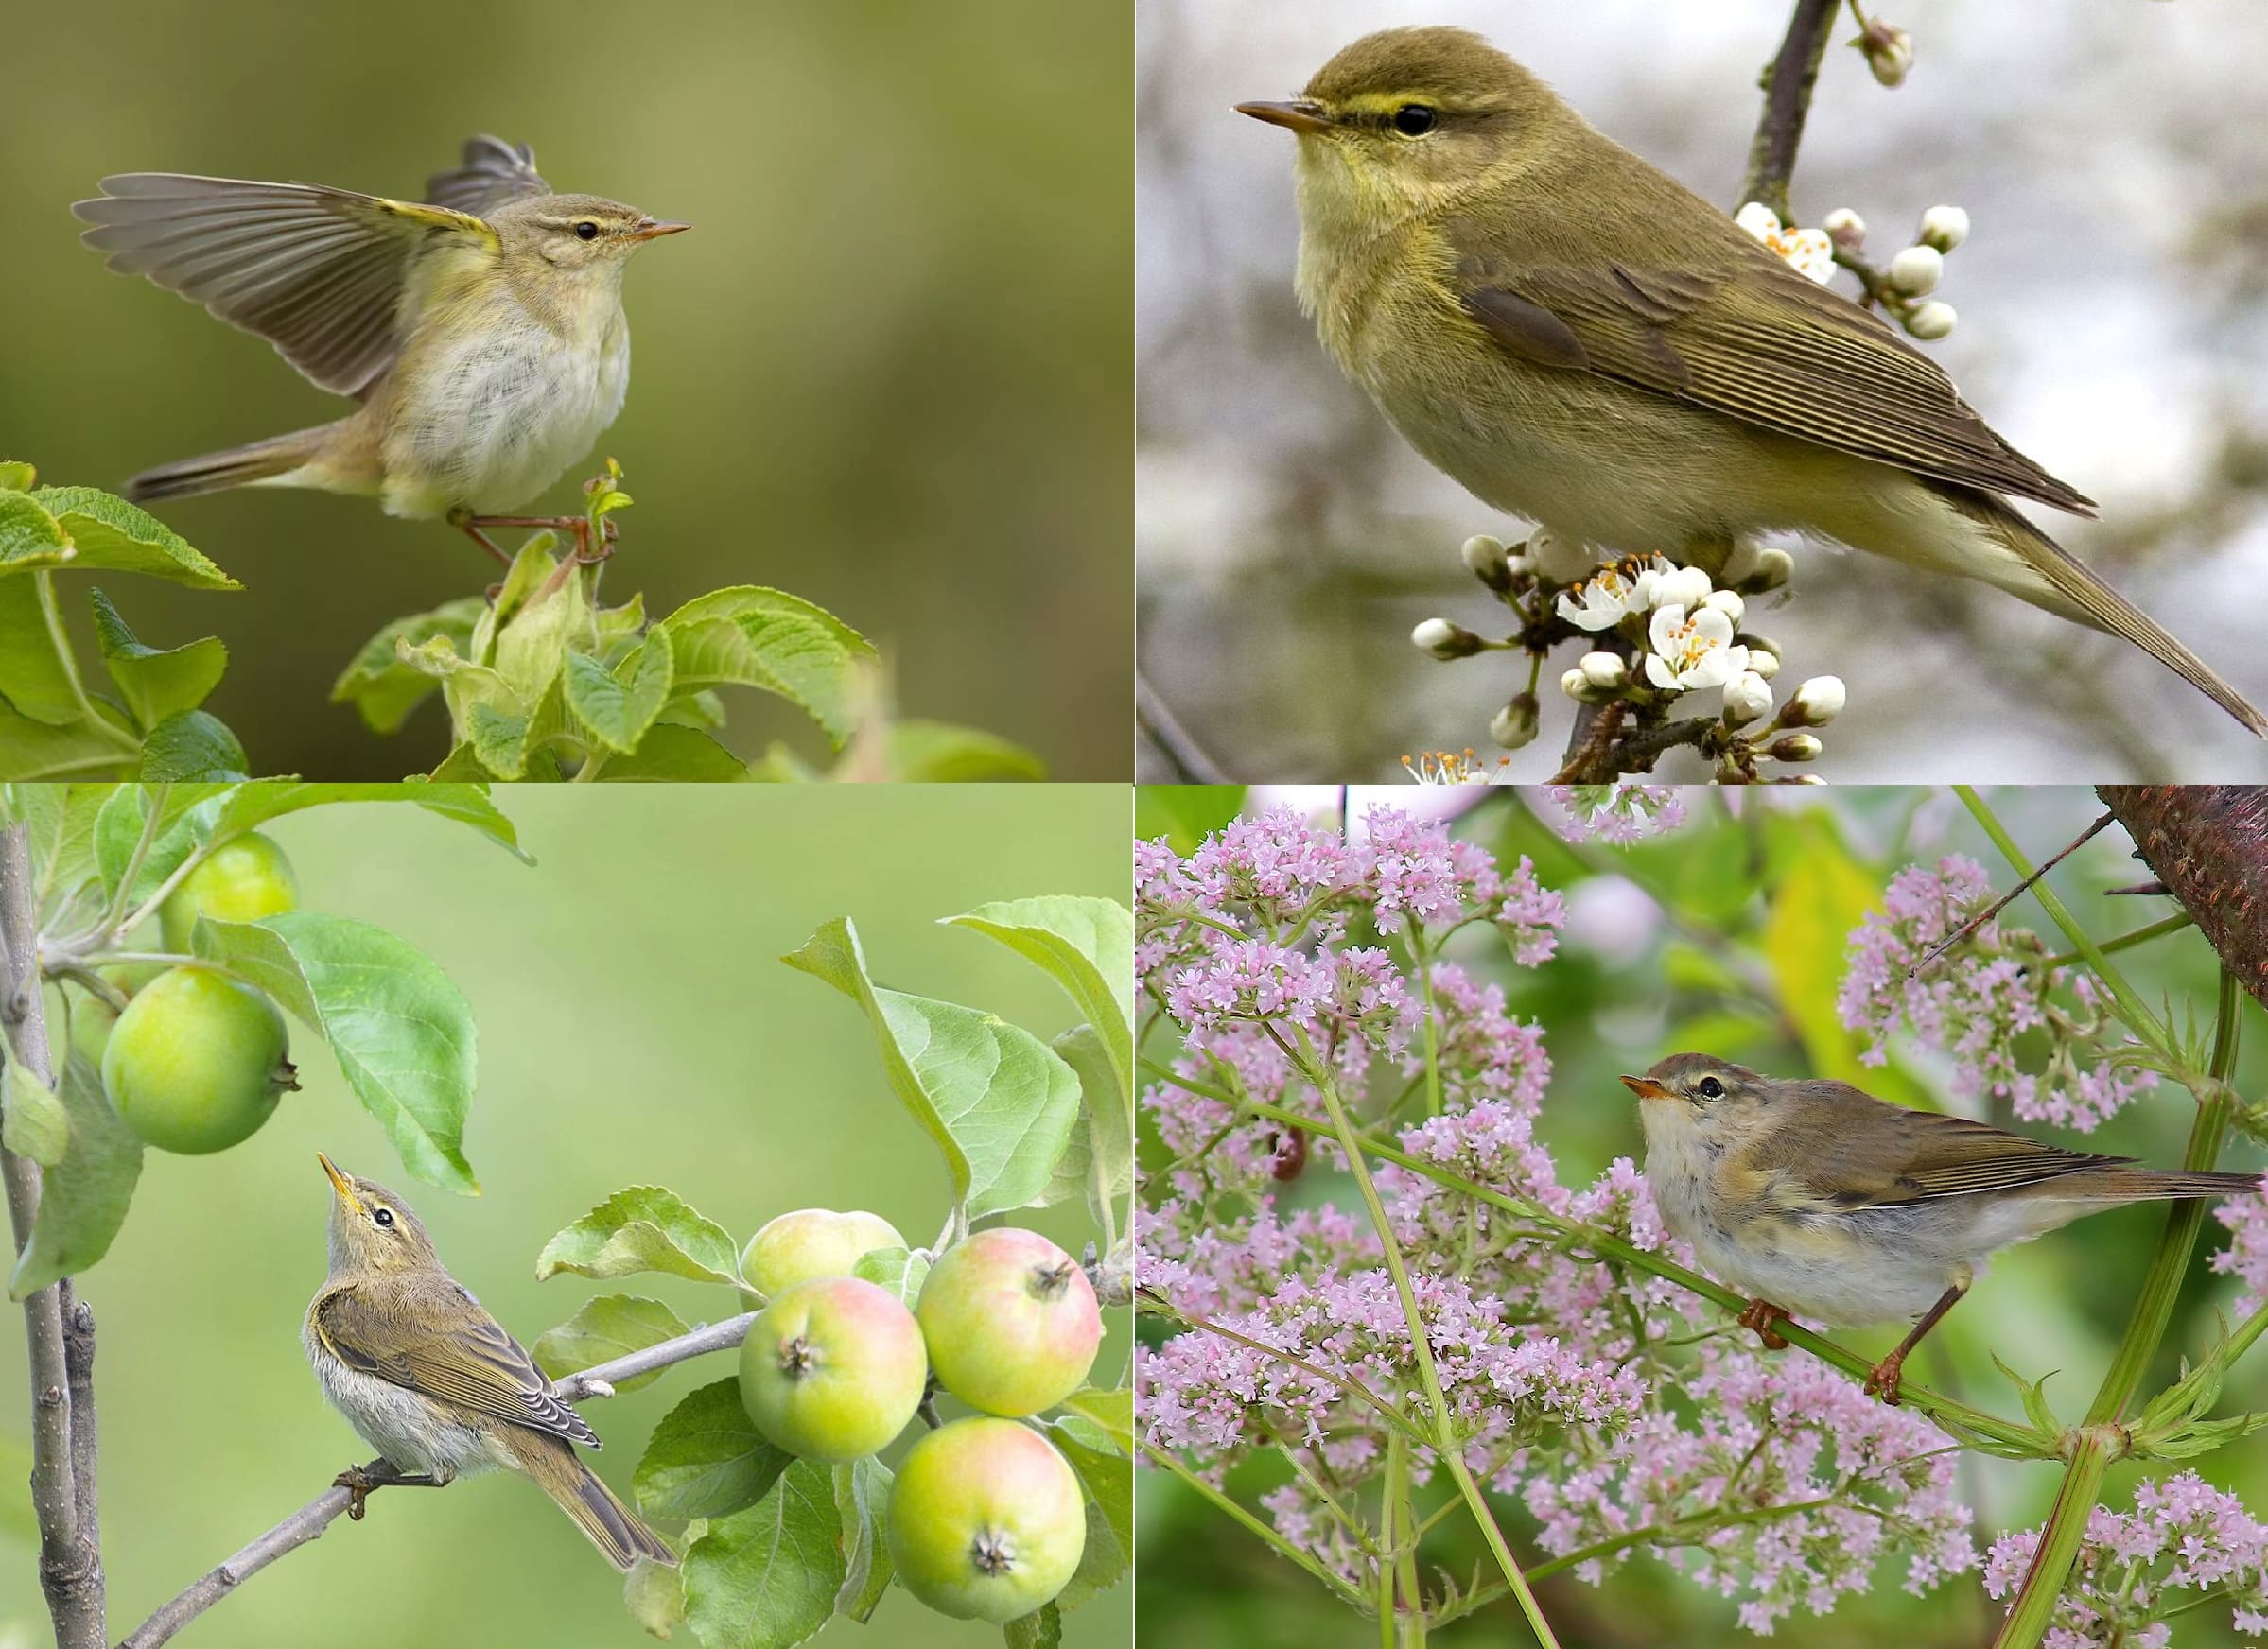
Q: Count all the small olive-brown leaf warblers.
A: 4